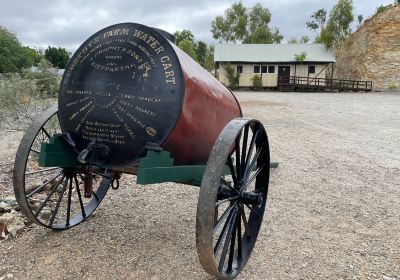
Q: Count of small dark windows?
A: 5